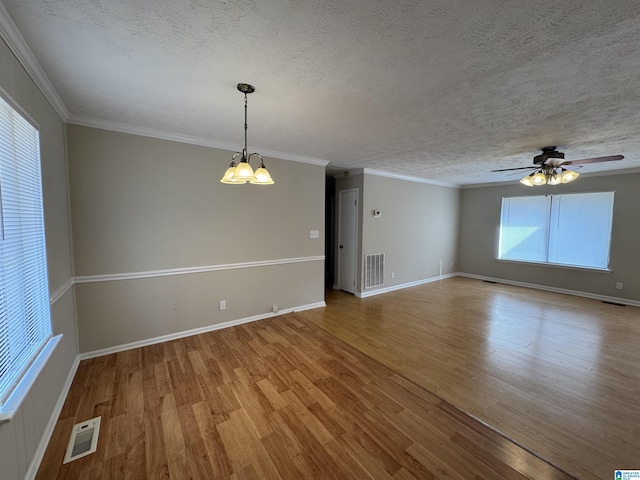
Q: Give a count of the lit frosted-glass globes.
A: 7